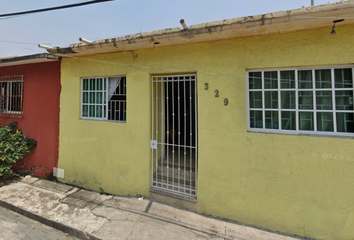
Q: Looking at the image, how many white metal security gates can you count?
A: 1